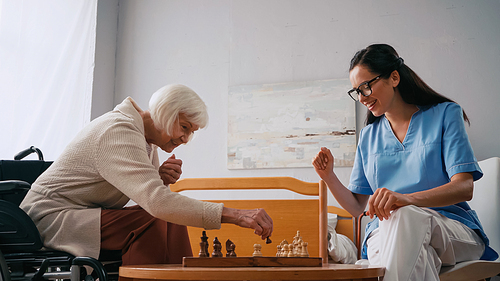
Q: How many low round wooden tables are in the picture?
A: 1